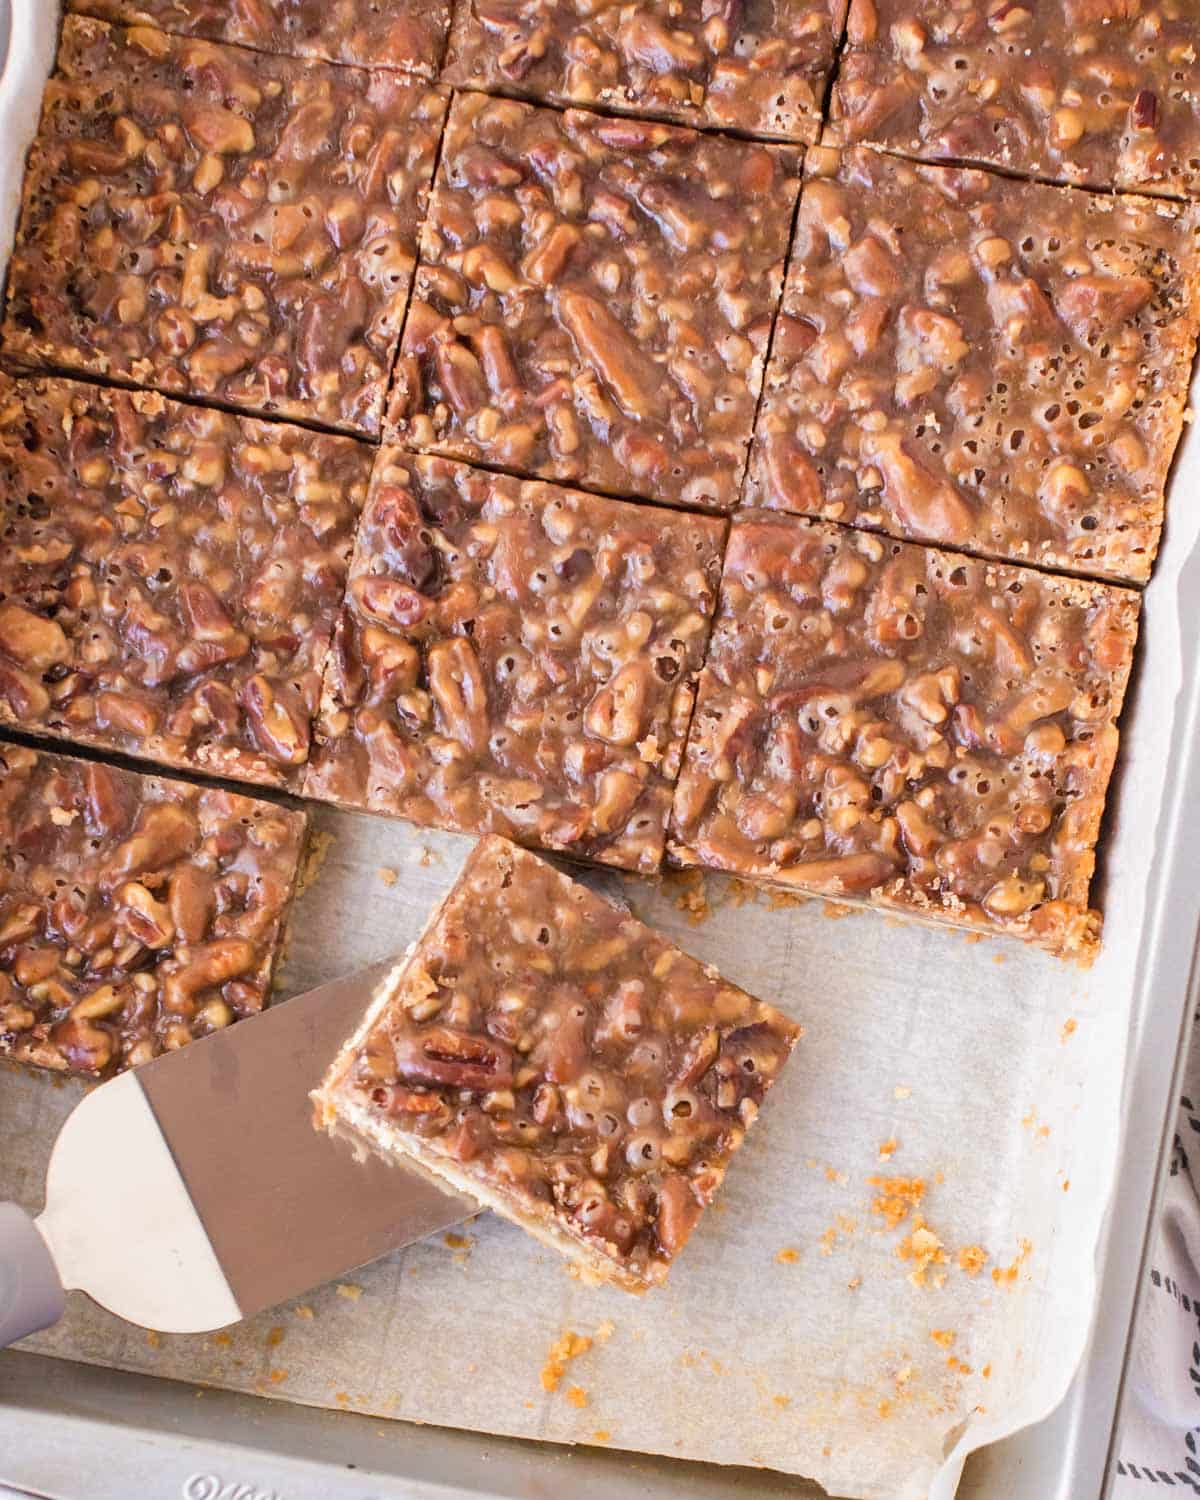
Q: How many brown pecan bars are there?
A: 11